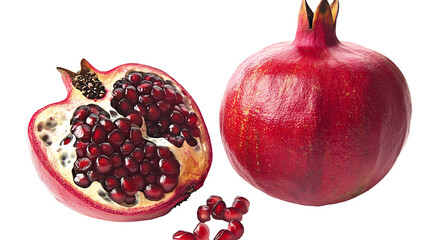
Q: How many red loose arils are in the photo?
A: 9